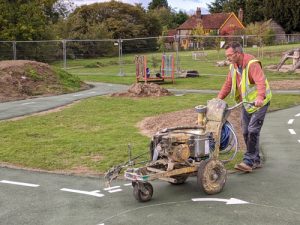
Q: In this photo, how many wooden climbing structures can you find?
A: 1